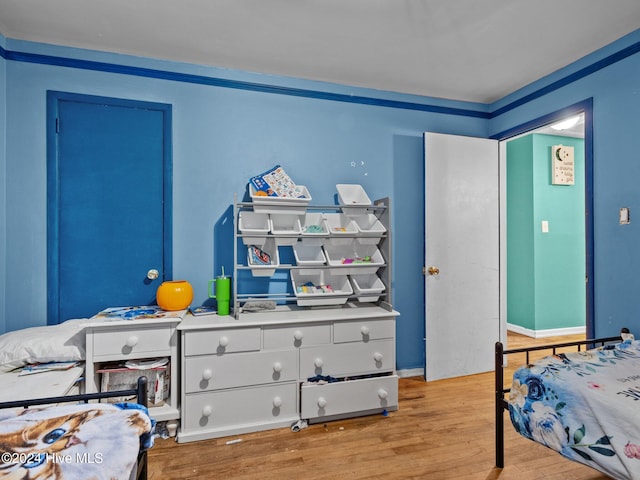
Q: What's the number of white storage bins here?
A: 12